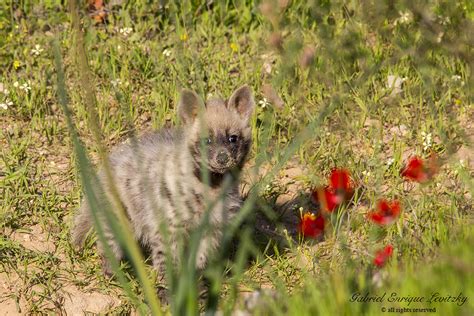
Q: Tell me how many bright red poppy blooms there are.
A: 5